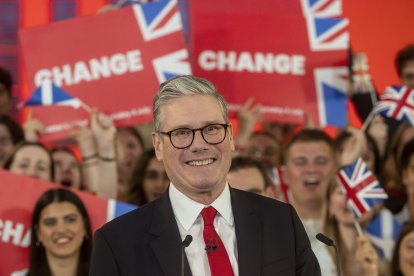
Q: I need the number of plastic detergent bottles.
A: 0